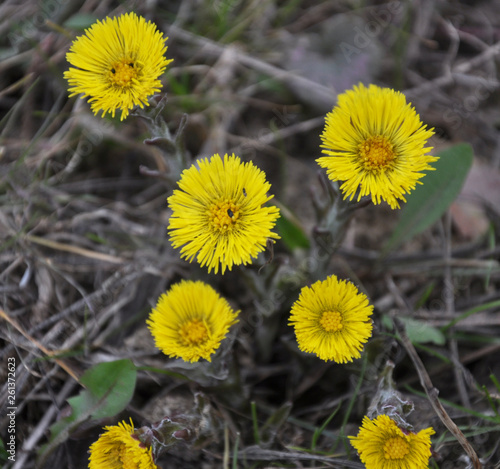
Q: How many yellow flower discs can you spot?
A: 7